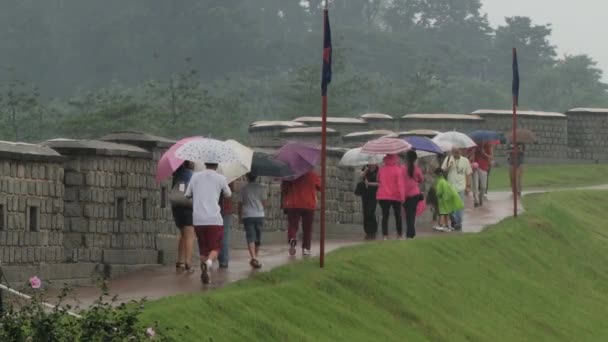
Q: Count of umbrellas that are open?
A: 11